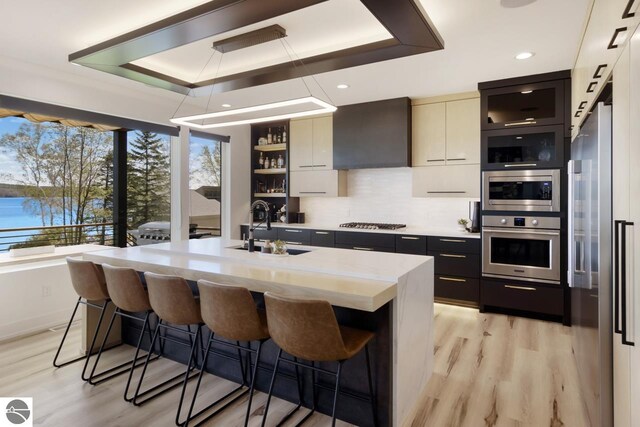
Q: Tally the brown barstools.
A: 5